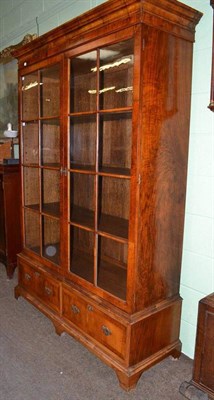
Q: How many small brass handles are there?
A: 4